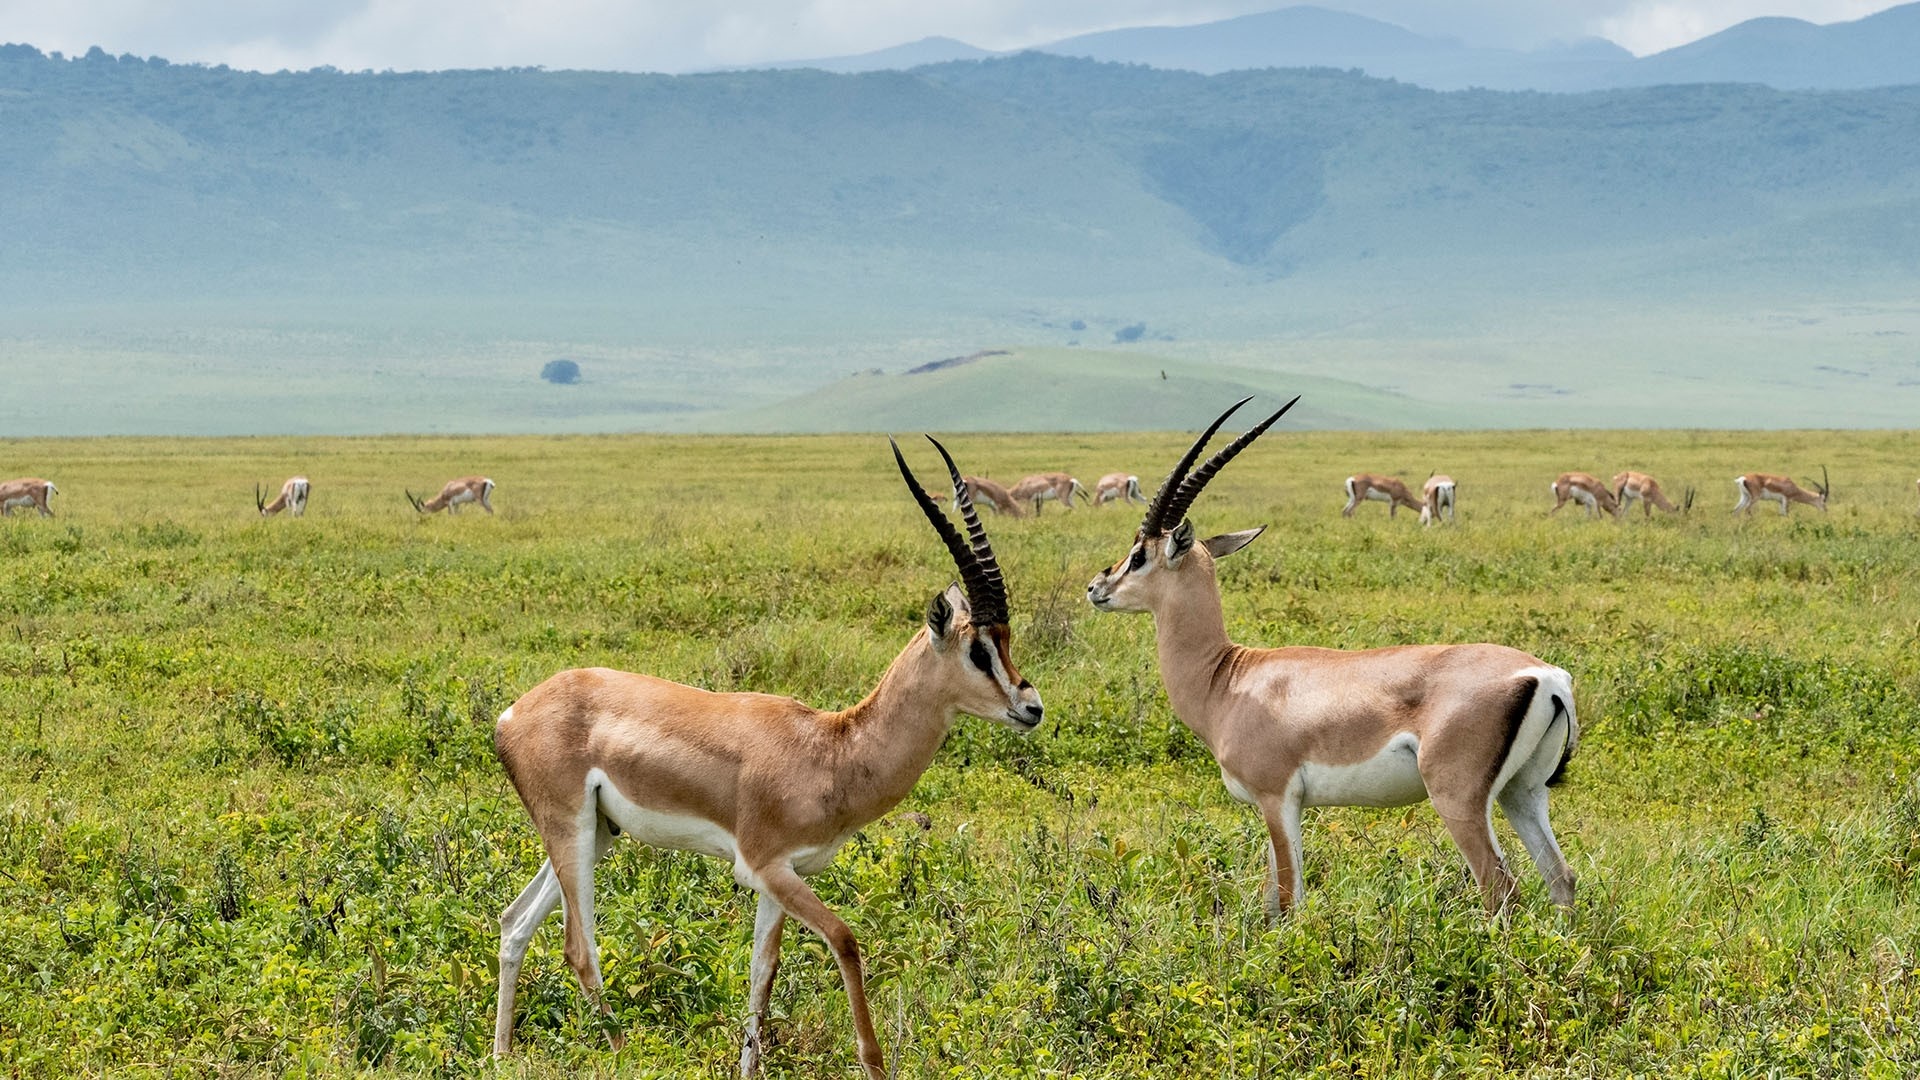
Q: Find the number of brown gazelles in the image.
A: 13